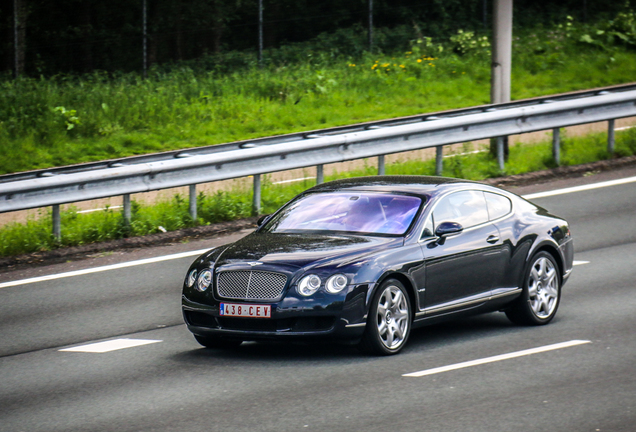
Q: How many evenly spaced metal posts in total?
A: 10